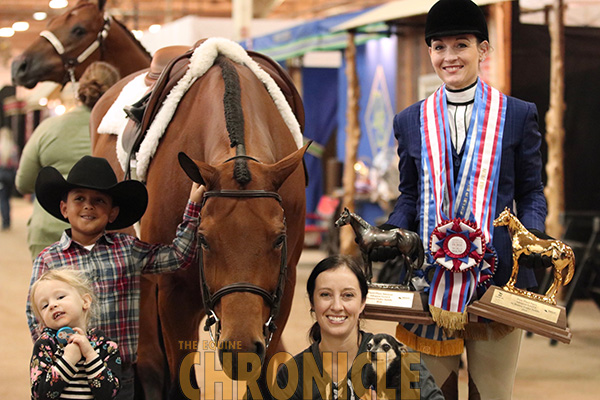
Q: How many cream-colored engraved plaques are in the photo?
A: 2